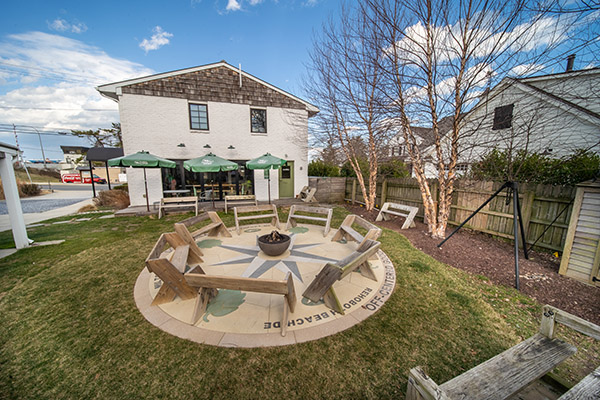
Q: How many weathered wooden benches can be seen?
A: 12